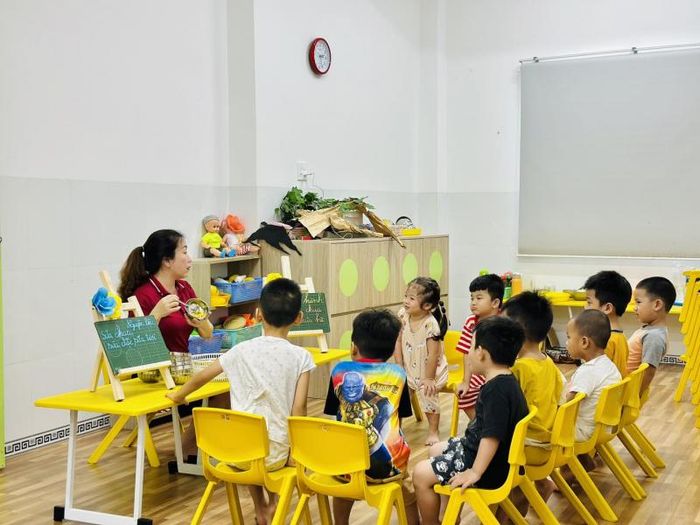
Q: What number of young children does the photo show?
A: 9